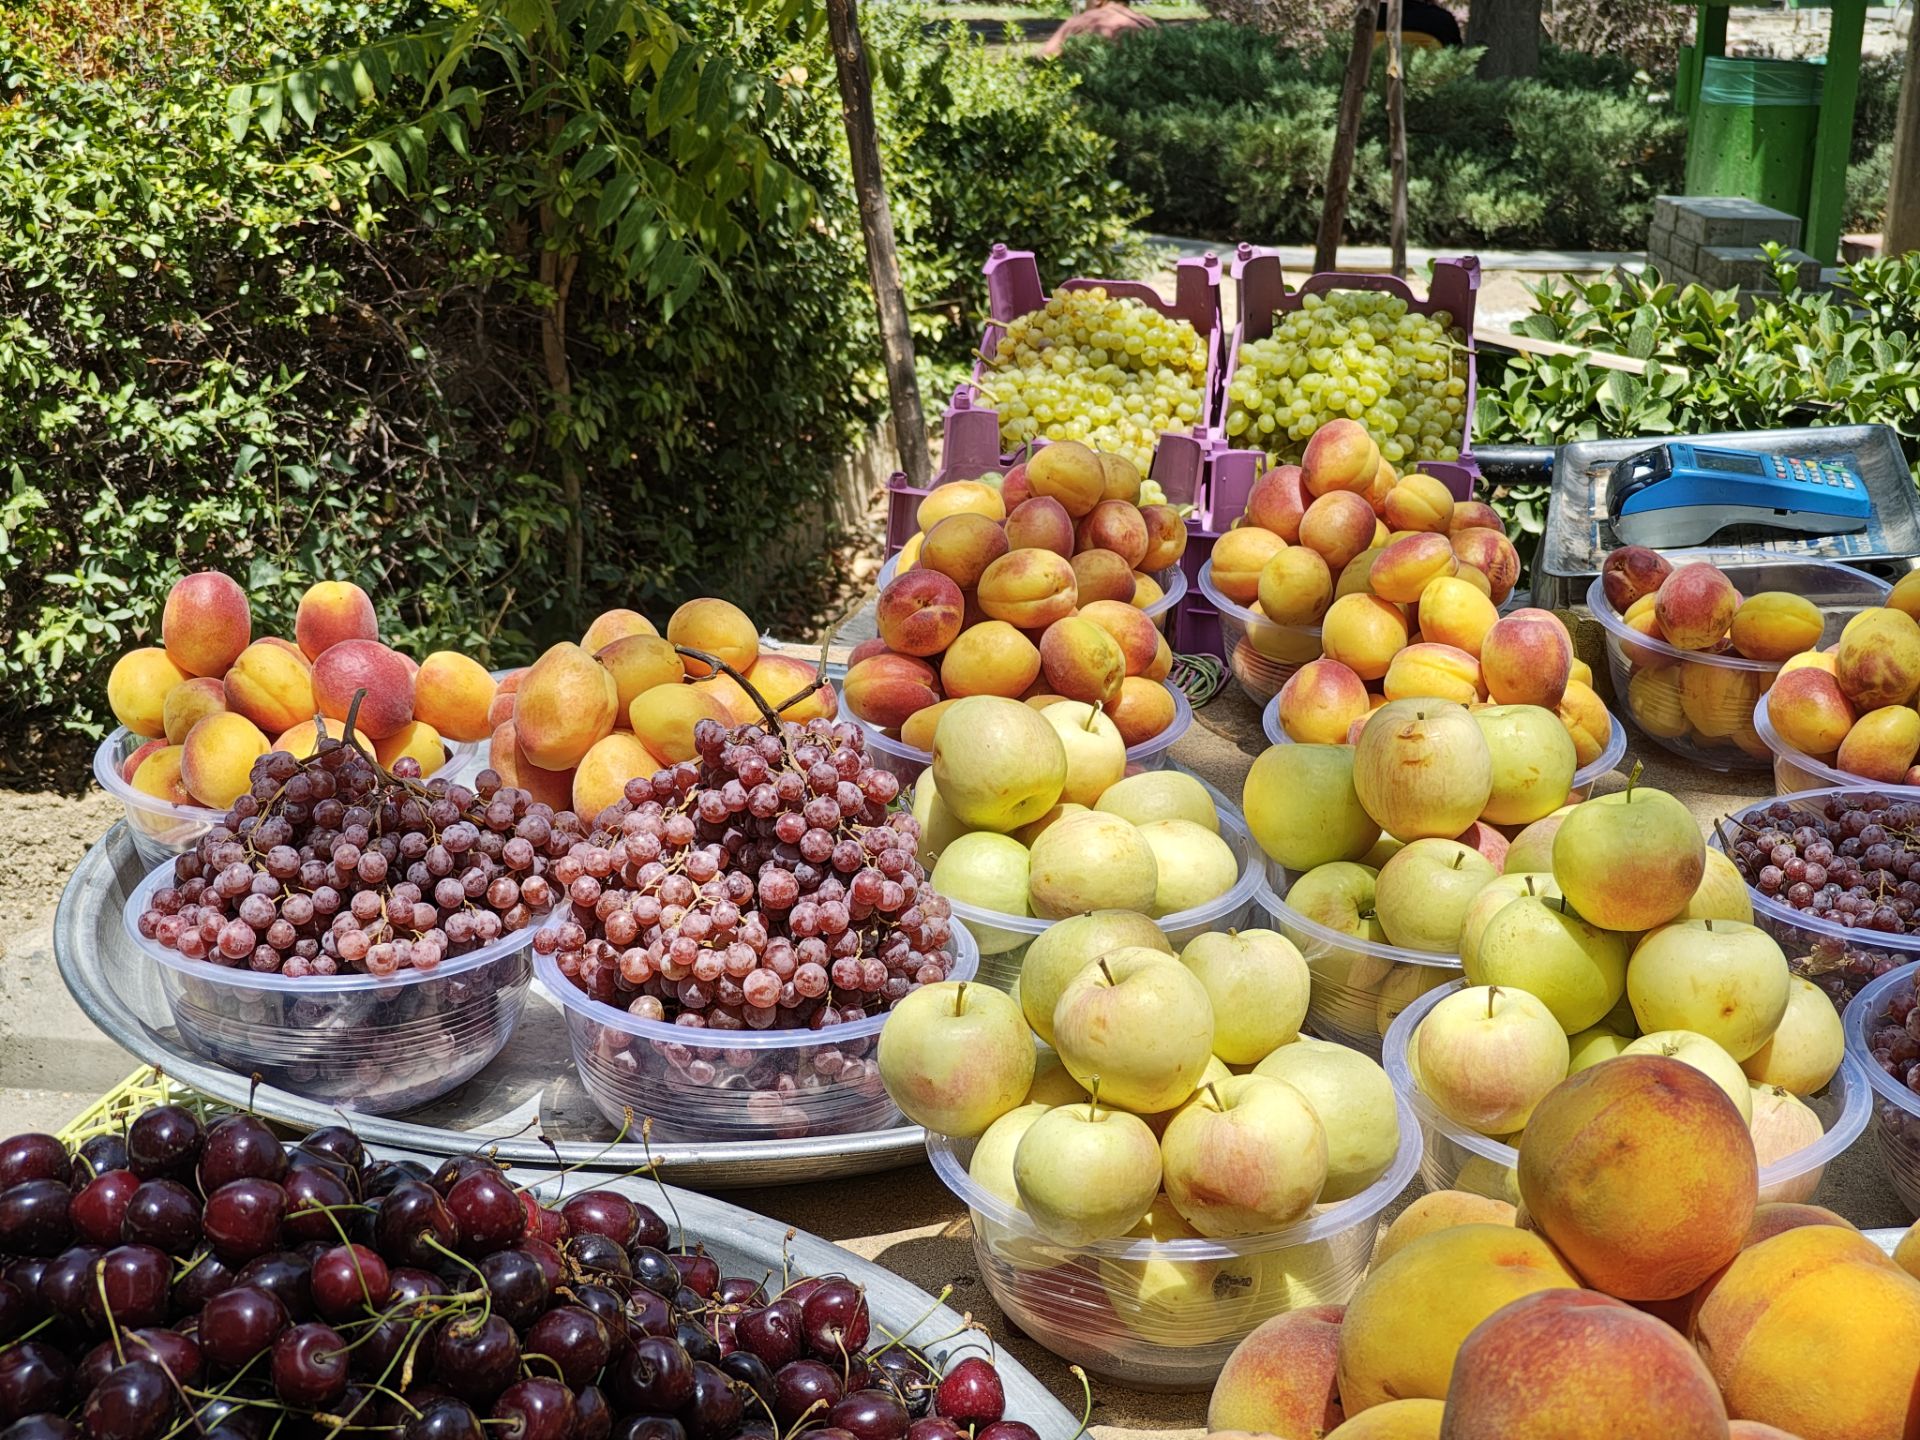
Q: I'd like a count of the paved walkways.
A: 1